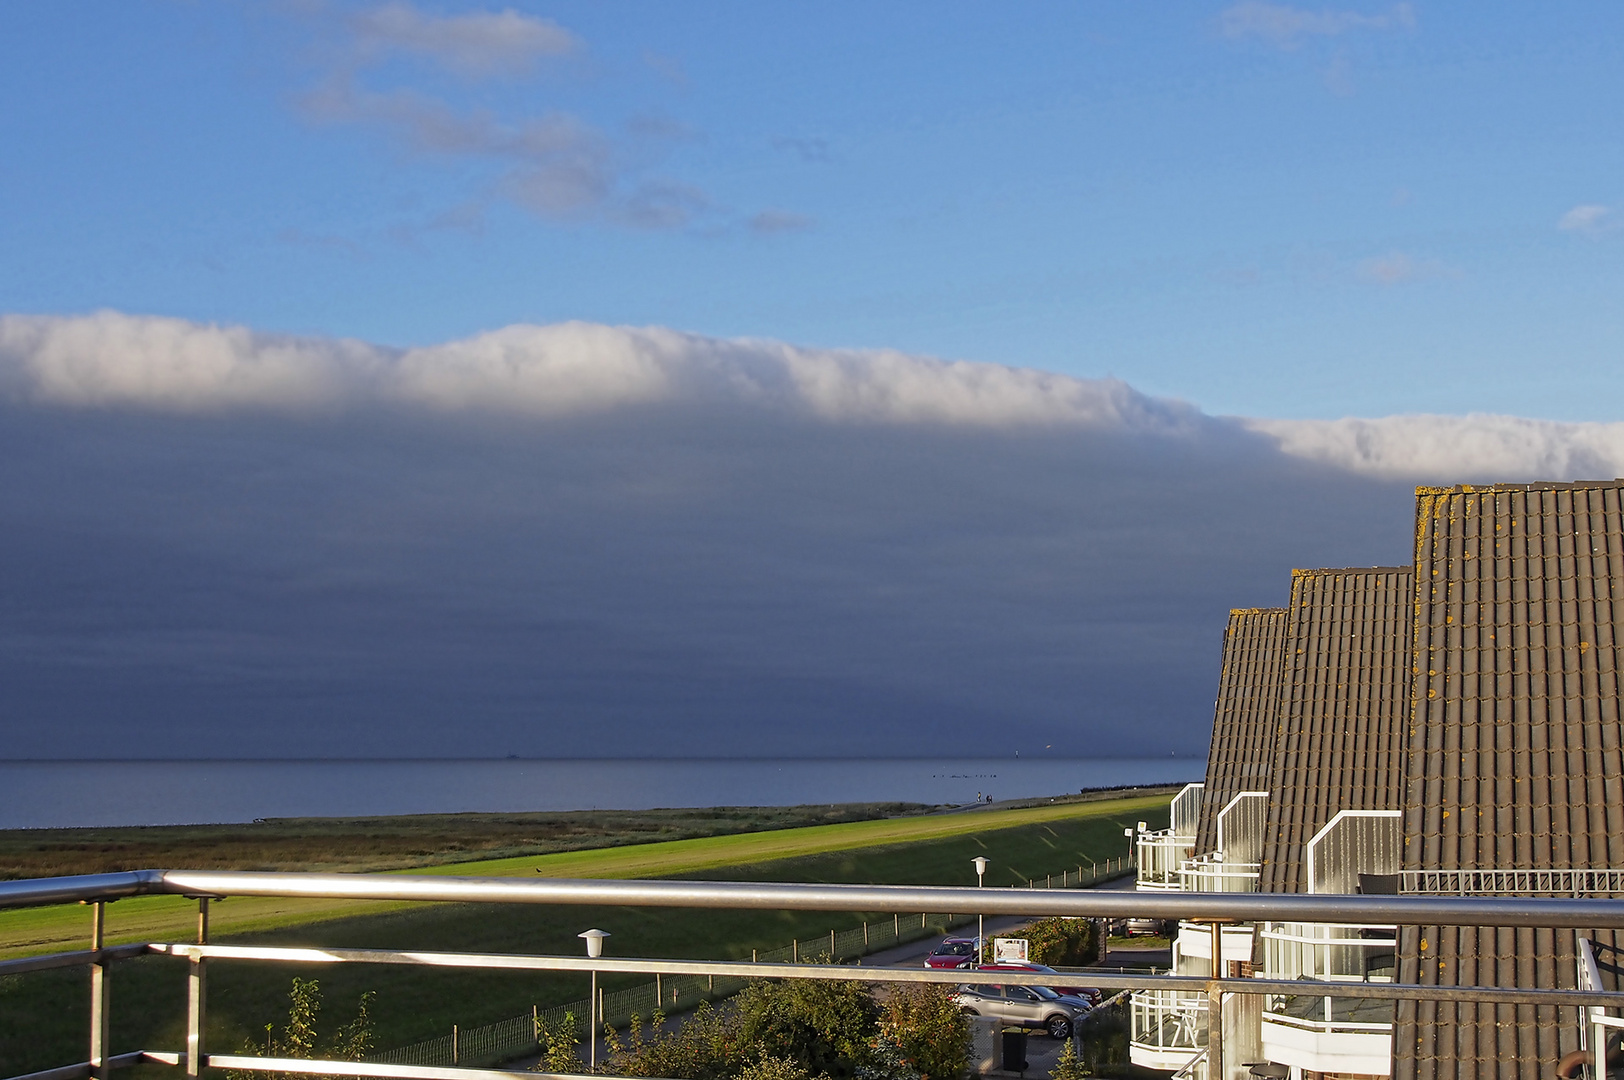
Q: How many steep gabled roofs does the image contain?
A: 3